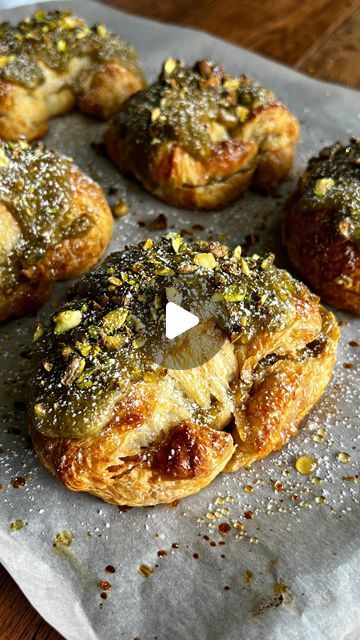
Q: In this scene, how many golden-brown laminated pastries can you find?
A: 5